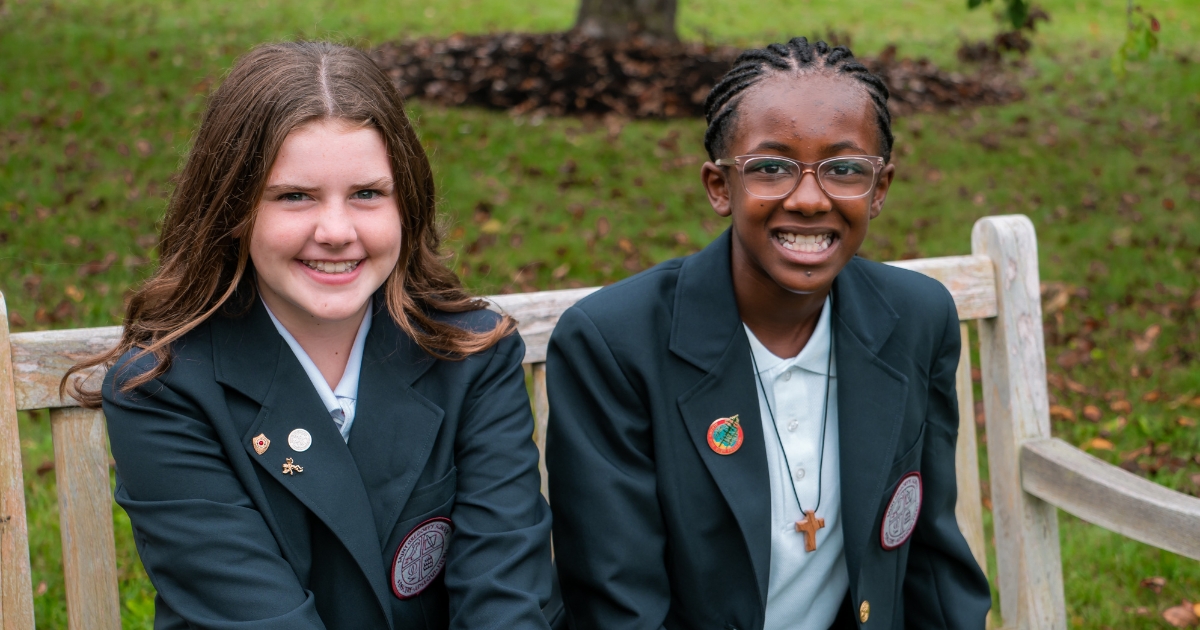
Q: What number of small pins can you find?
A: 4